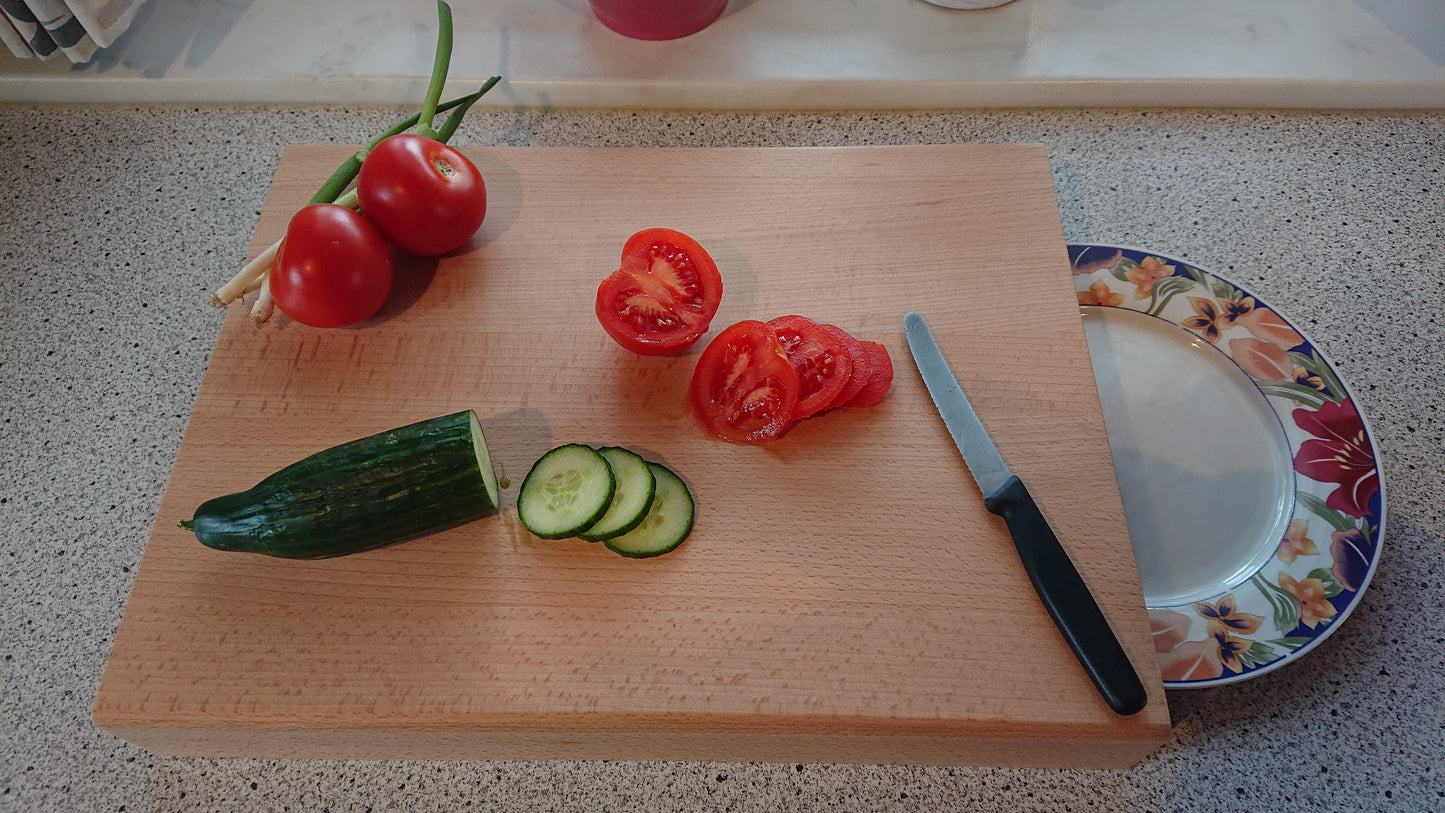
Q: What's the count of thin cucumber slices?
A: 3